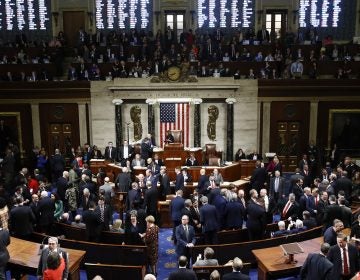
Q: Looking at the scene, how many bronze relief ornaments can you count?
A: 2